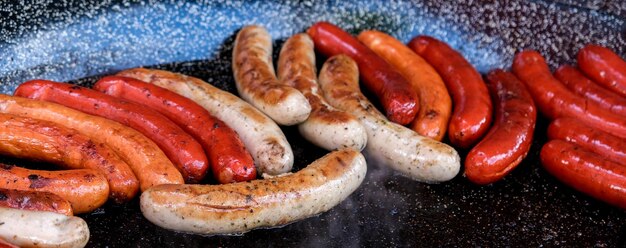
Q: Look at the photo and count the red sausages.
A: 10